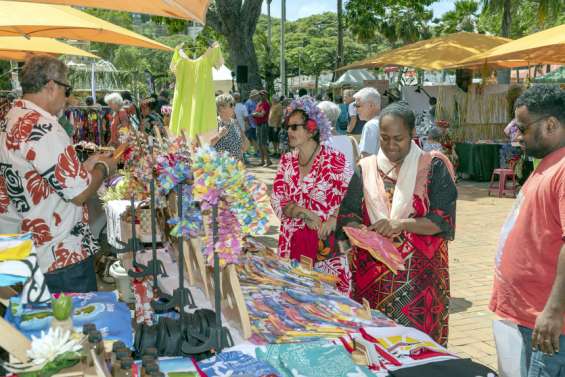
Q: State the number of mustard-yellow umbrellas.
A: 5